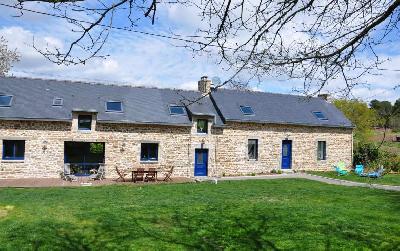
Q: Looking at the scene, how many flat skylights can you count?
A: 6